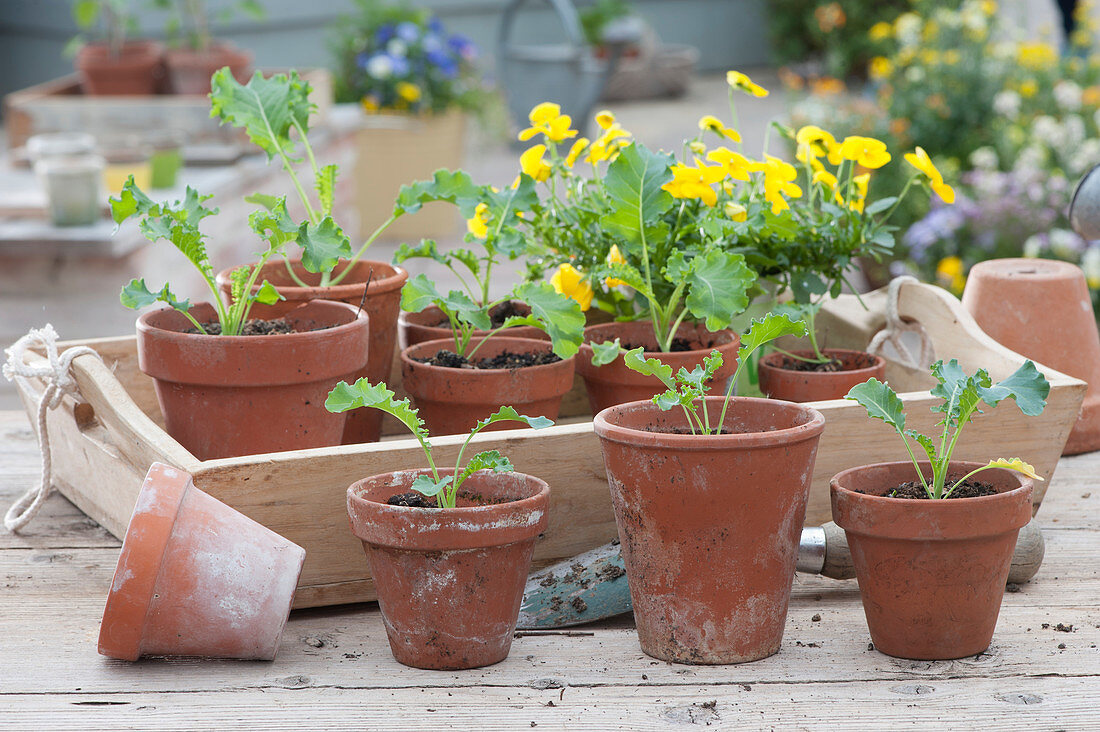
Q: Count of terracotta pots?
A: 13